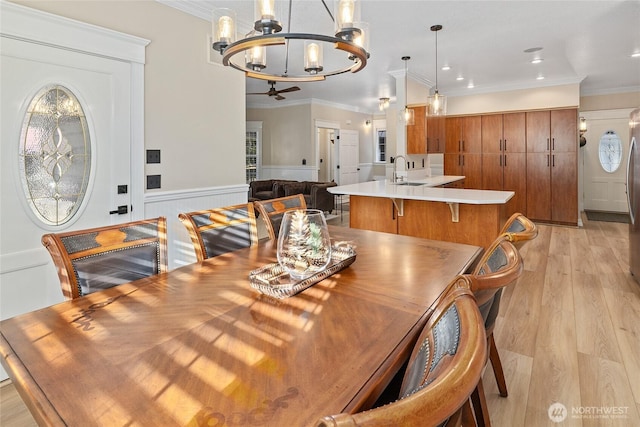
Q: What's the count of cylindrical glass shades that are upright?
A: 6